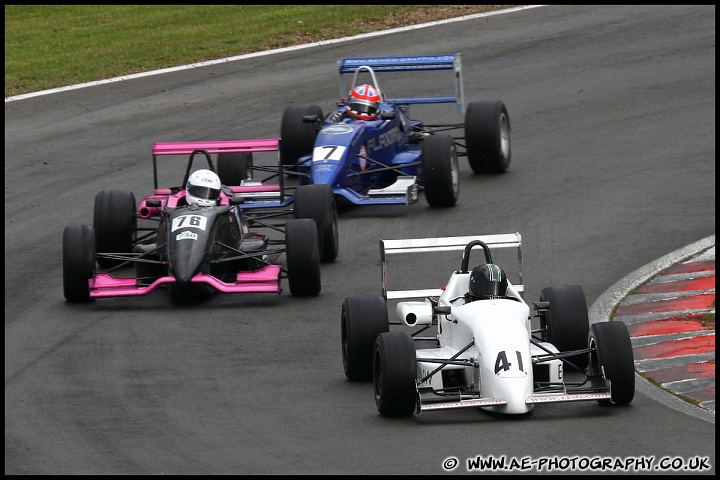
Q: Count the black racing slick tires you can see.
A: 12